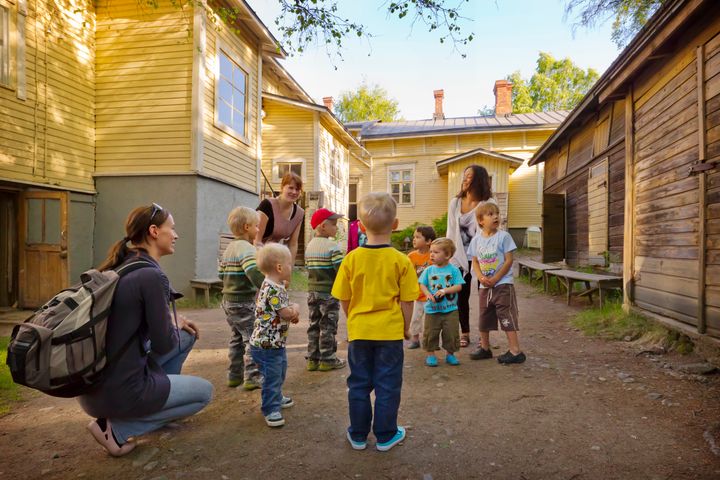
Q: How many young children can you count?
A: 7